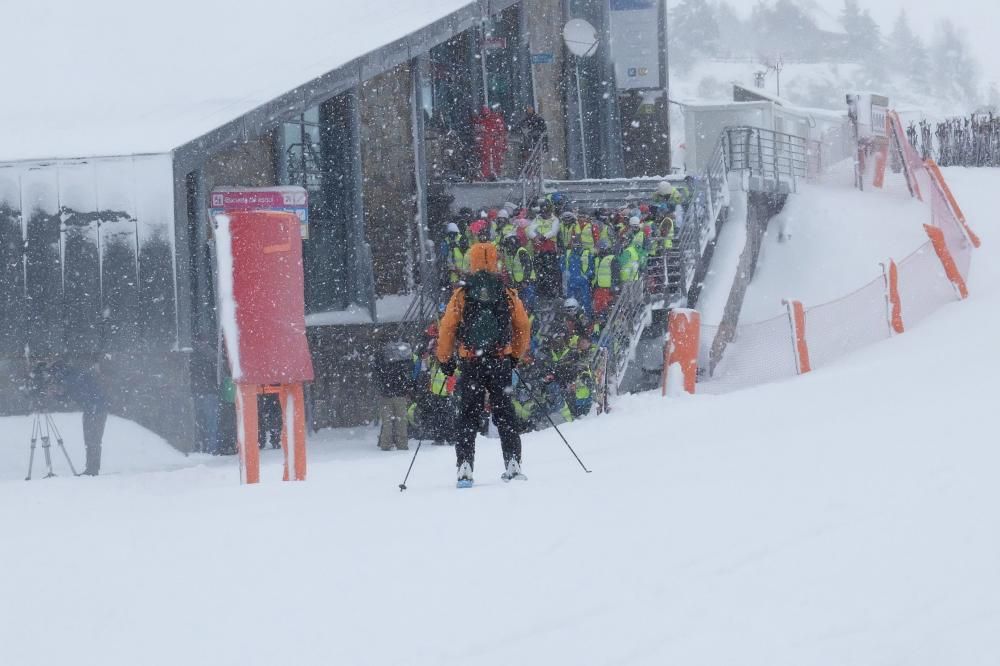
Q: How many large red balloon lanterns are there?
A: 0